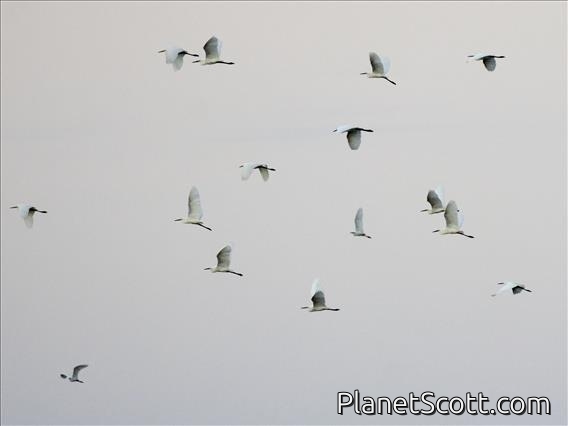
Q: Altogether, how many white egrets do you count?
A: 15